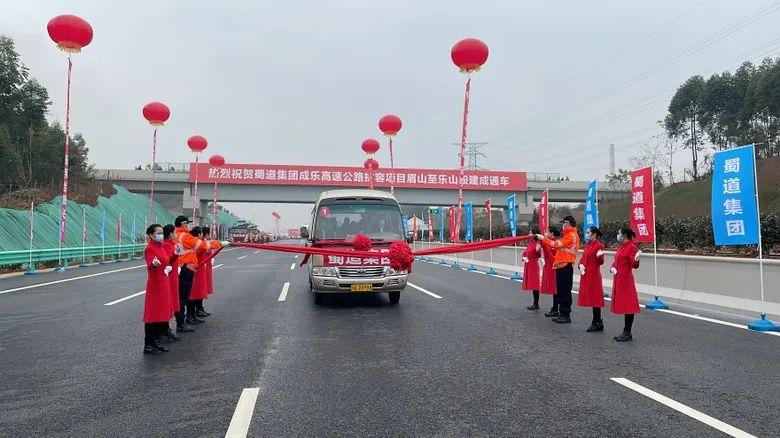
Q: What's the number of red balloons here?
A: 8